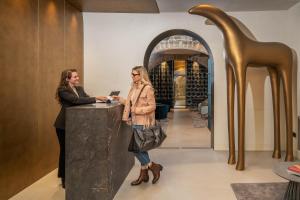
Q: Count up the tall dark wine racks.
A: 2